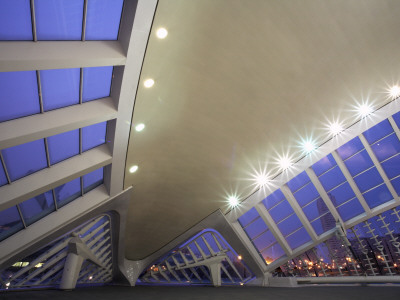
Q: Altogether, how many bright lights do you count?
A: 11